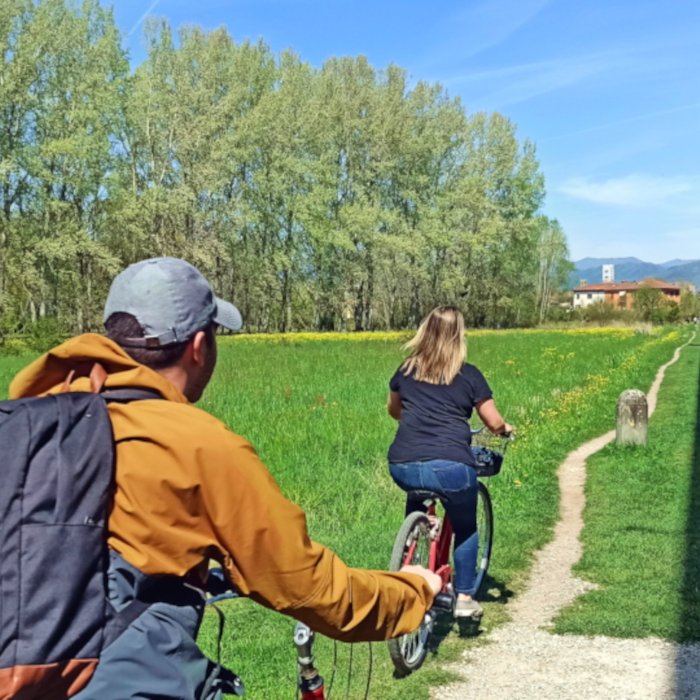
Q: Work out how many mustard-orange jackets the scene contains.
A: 1